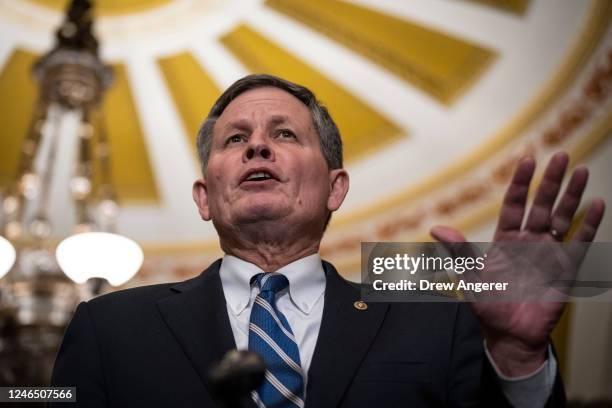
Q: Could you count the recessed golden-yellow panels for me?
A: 6